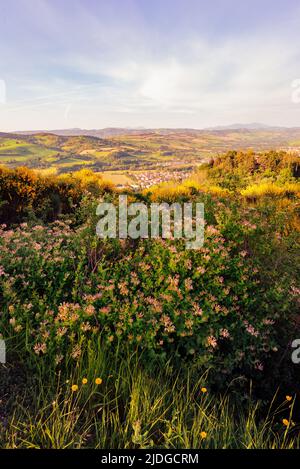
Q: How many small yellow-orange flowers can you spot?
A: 7